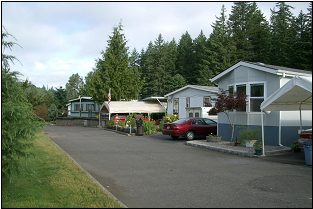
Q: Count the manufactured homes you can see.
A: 3